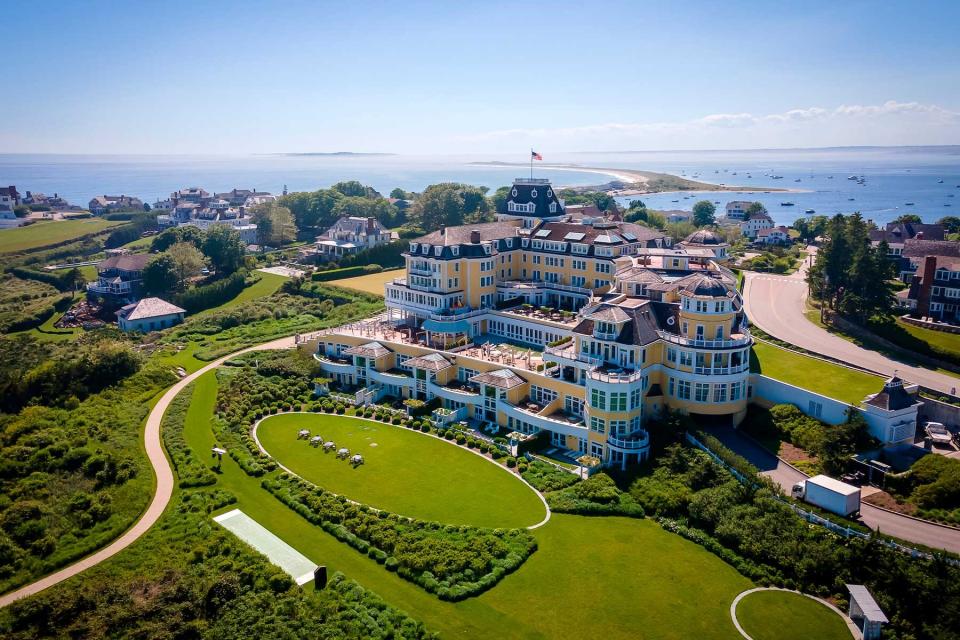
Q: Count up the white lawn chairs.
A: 5